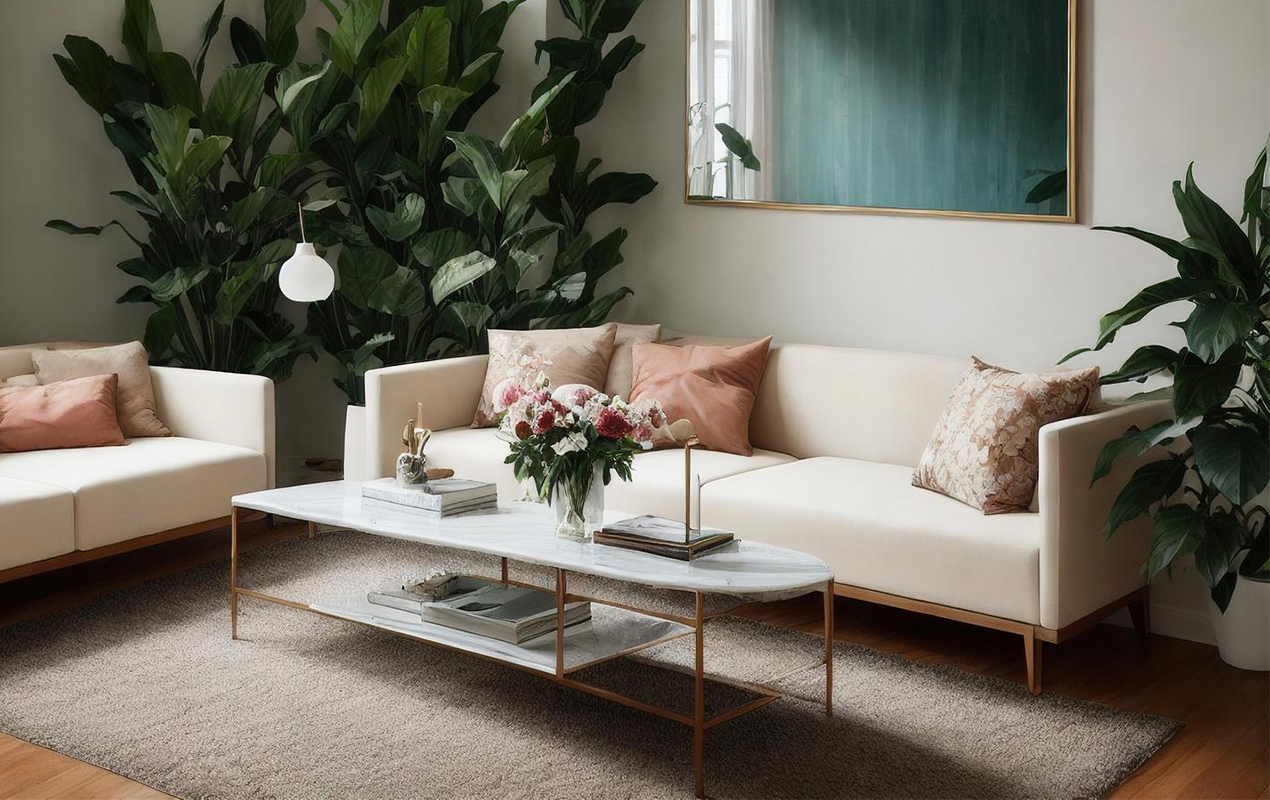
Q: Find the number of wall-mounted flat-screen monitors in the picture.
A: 0